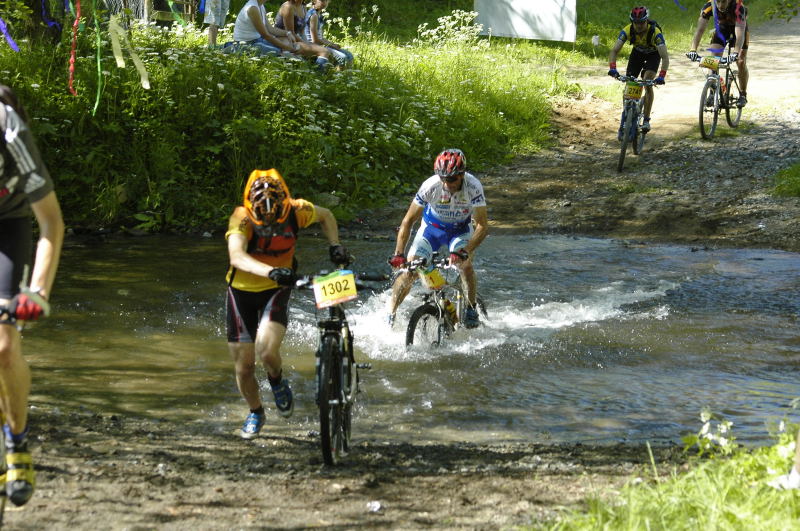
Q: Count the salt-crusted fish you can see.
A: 0